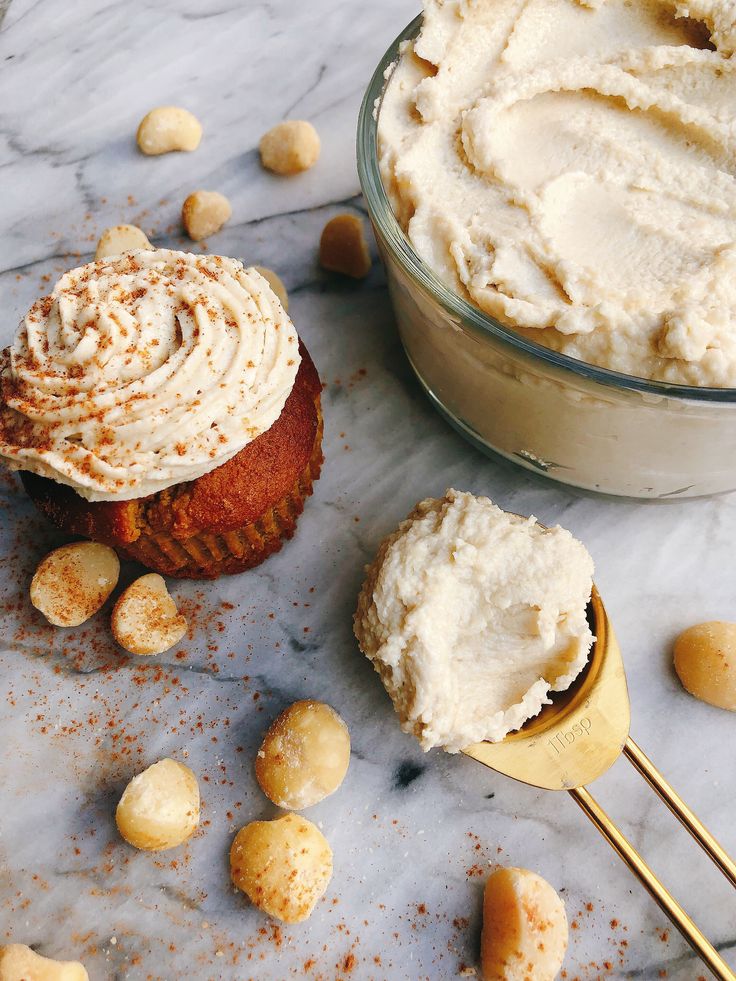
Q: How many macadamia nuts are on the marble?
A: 14